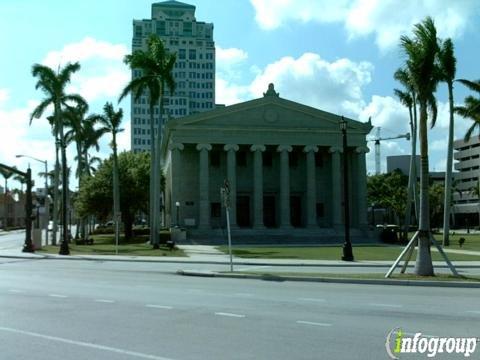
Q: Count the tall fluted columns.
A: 8